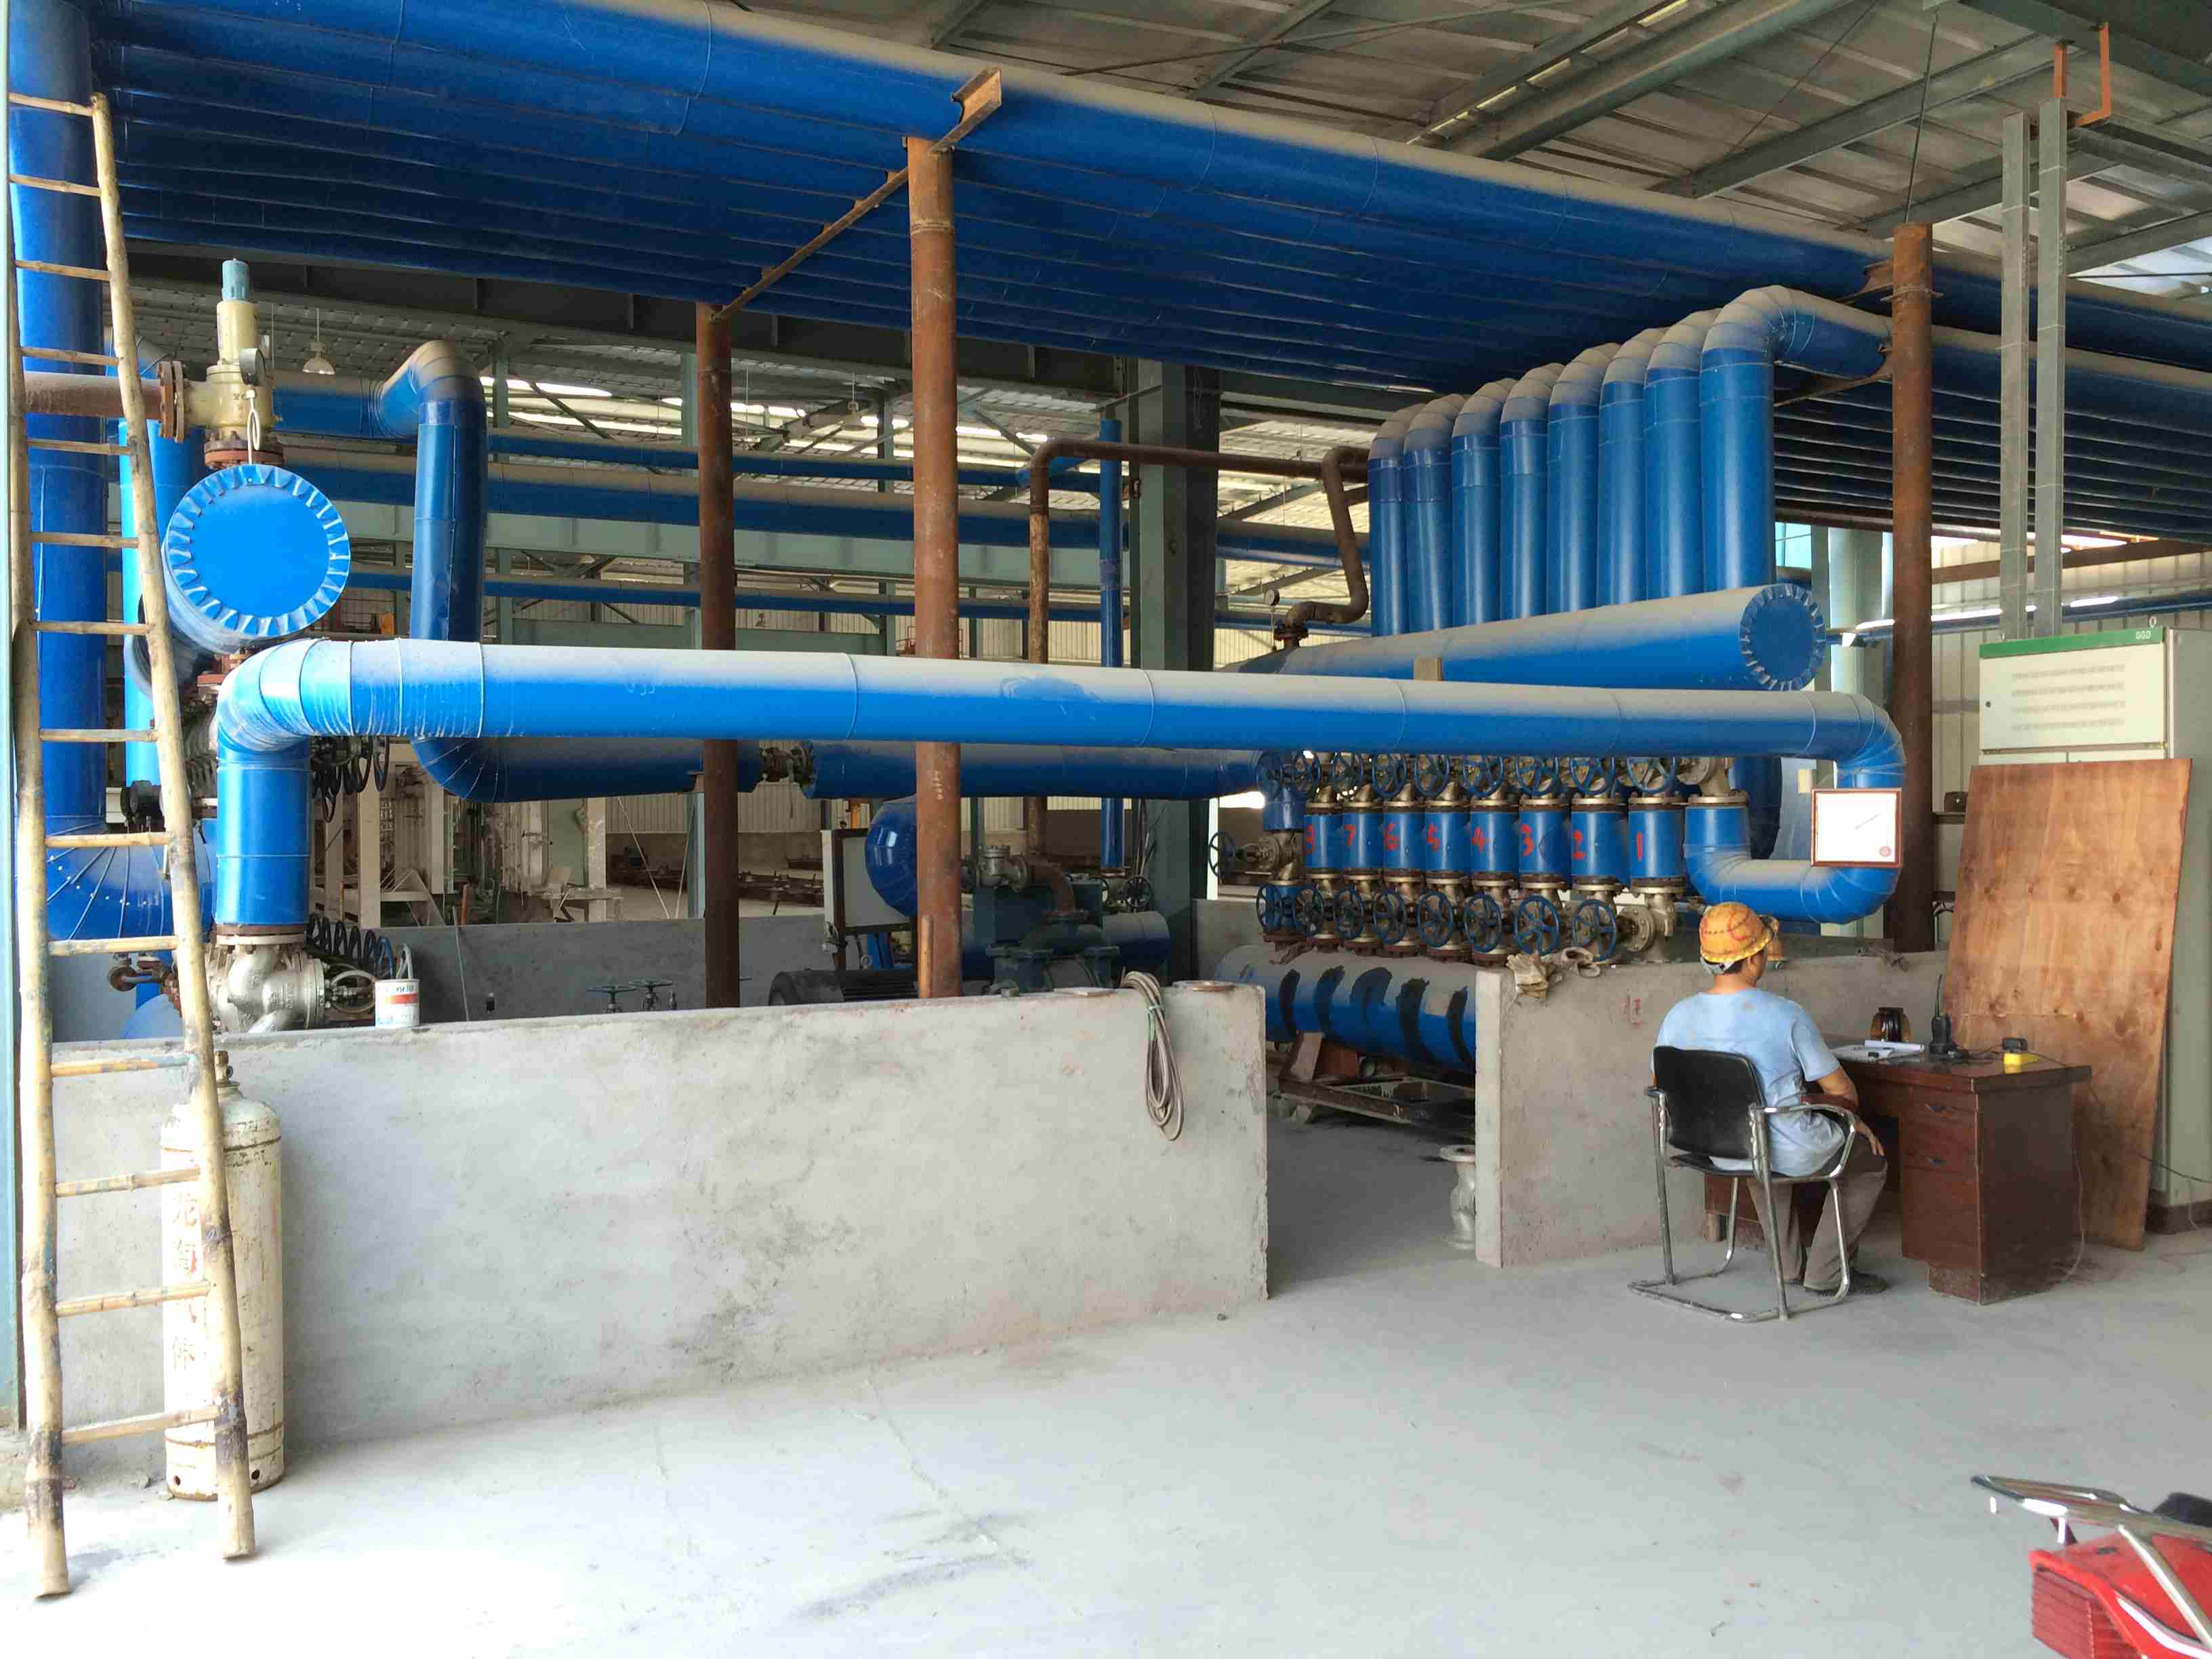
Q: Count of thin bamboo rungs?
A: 14